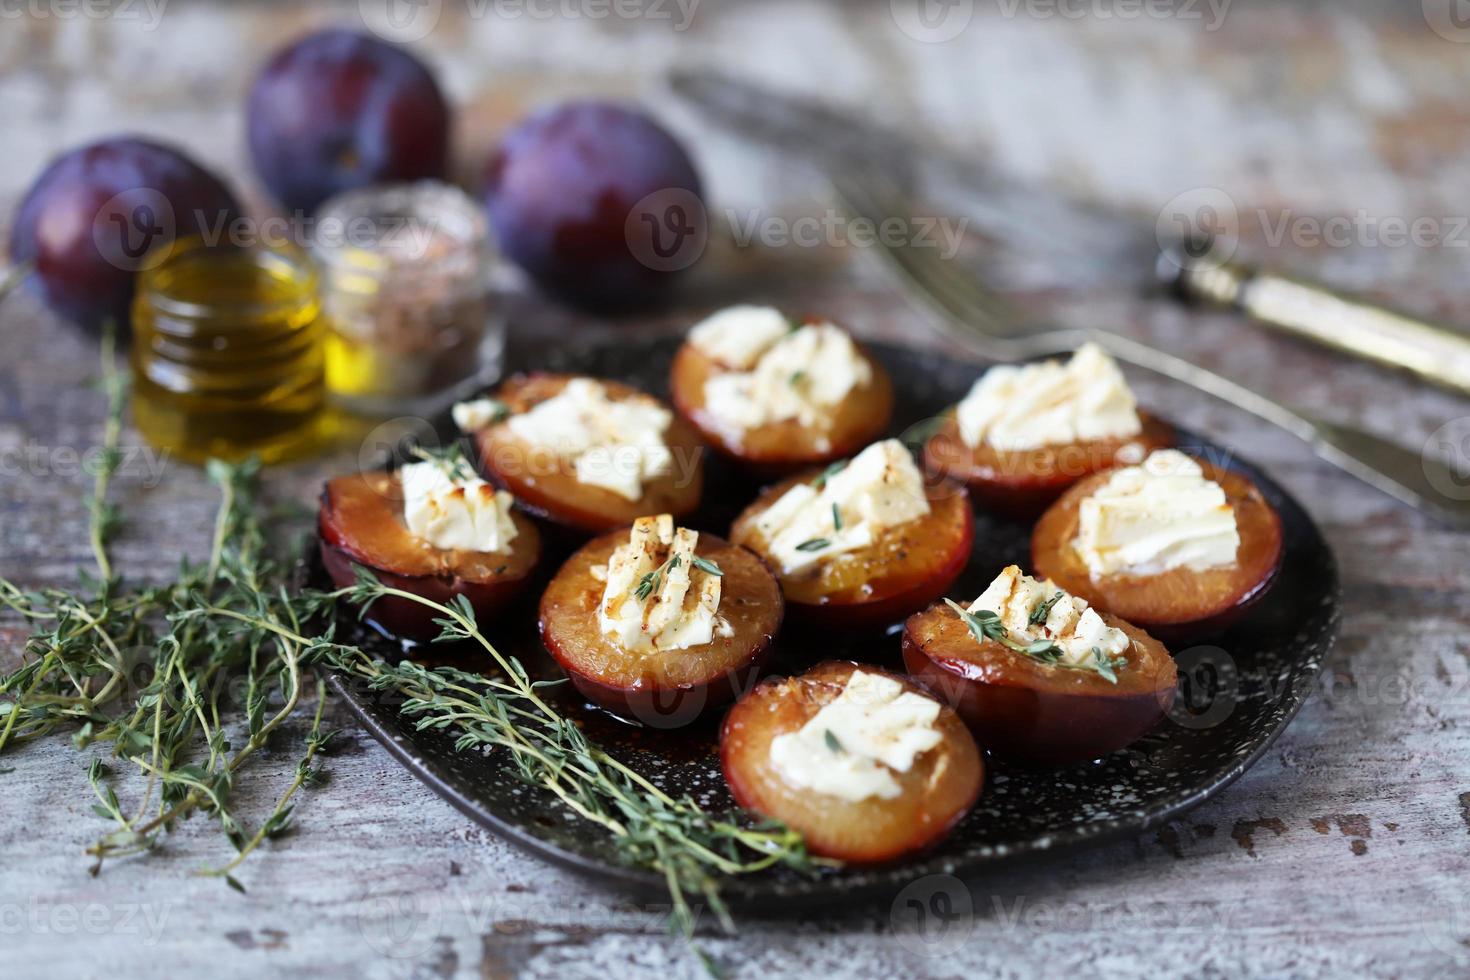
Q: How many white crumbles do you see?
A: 9